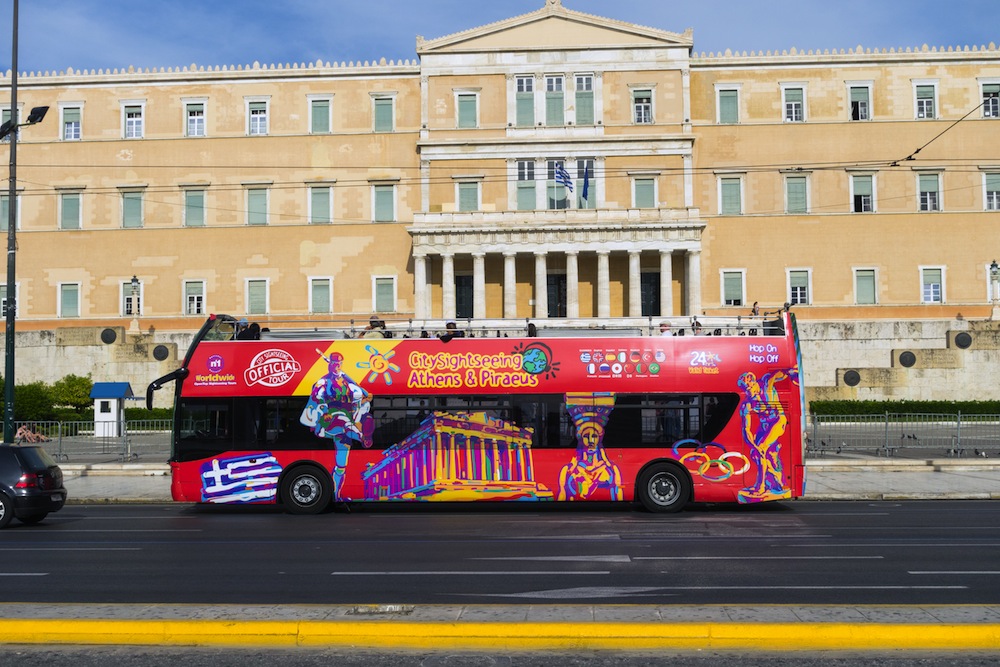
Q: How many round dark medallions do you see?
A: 5